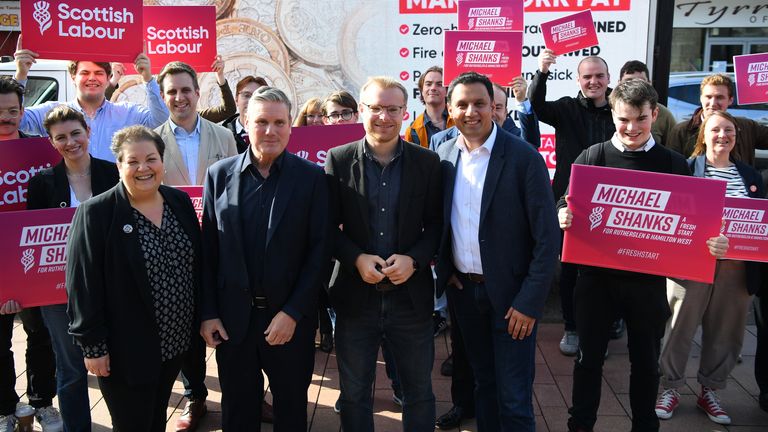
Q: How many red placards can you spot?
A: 12